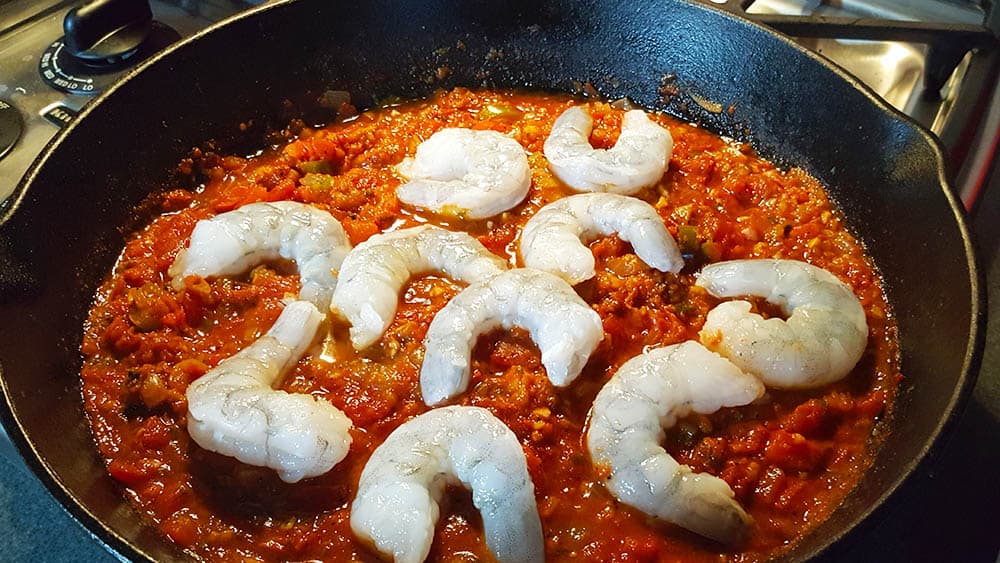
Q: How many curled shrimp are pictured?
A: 10